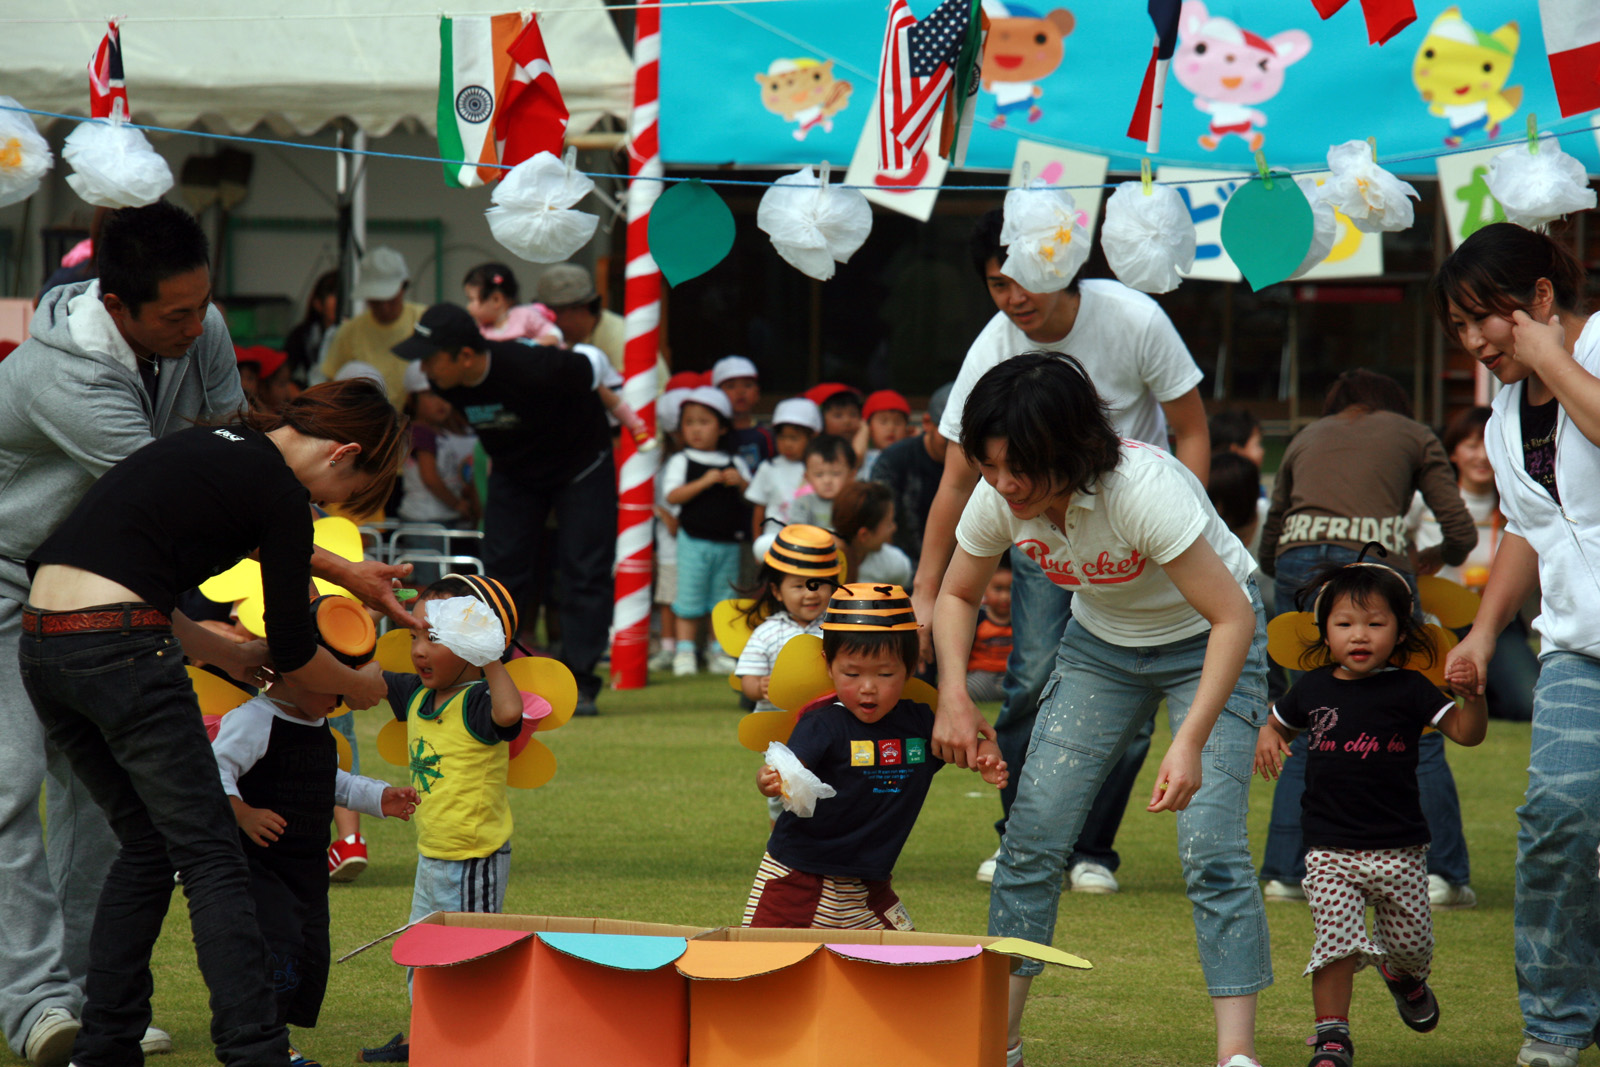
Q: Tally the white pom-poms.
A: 11